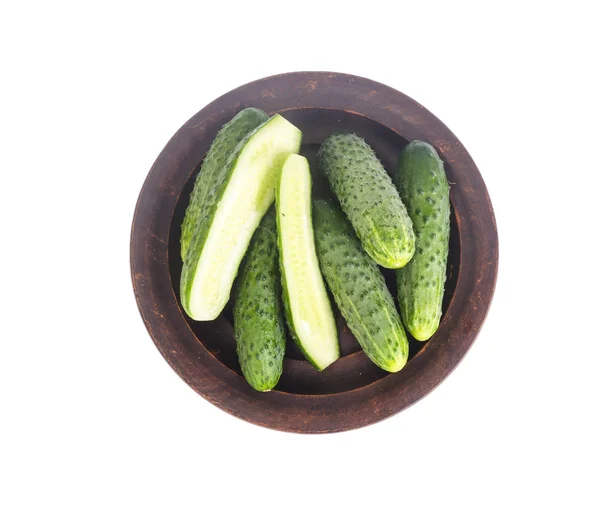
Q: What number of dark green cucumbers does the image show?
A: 5